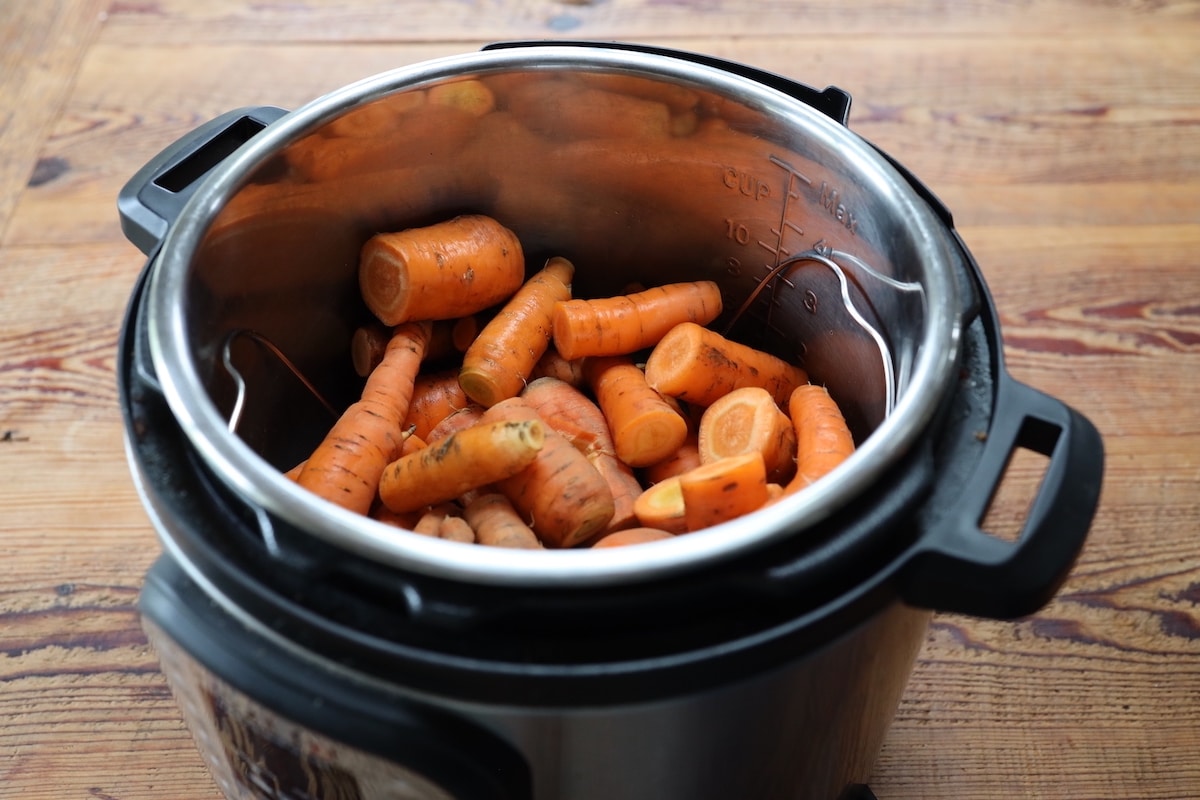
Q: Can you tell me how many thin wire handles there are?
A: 2